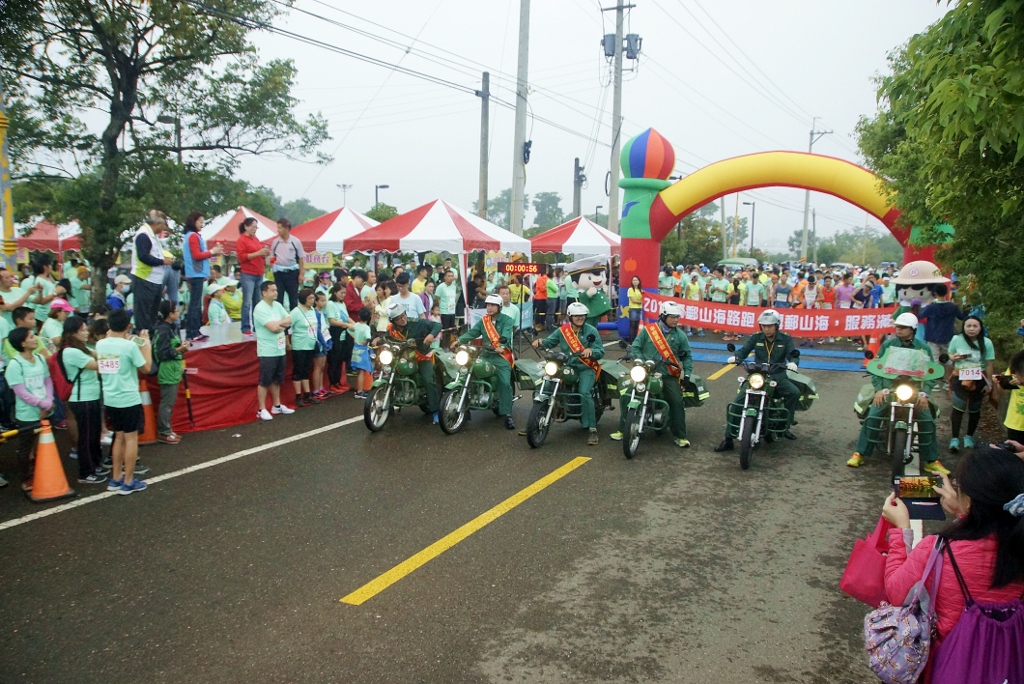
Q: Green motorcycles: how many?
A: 6